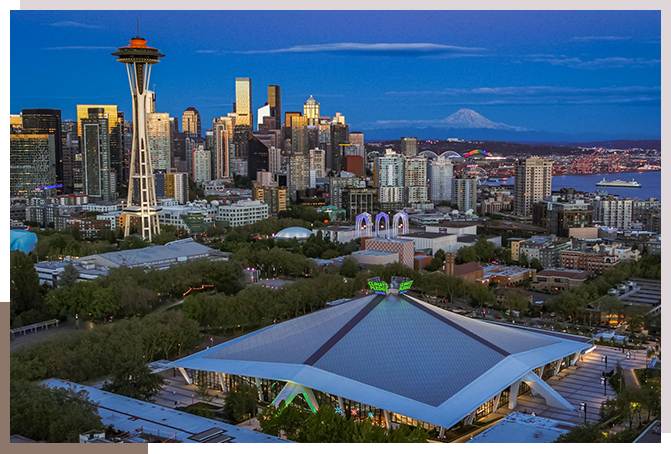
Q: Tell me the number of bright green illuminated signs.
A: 2